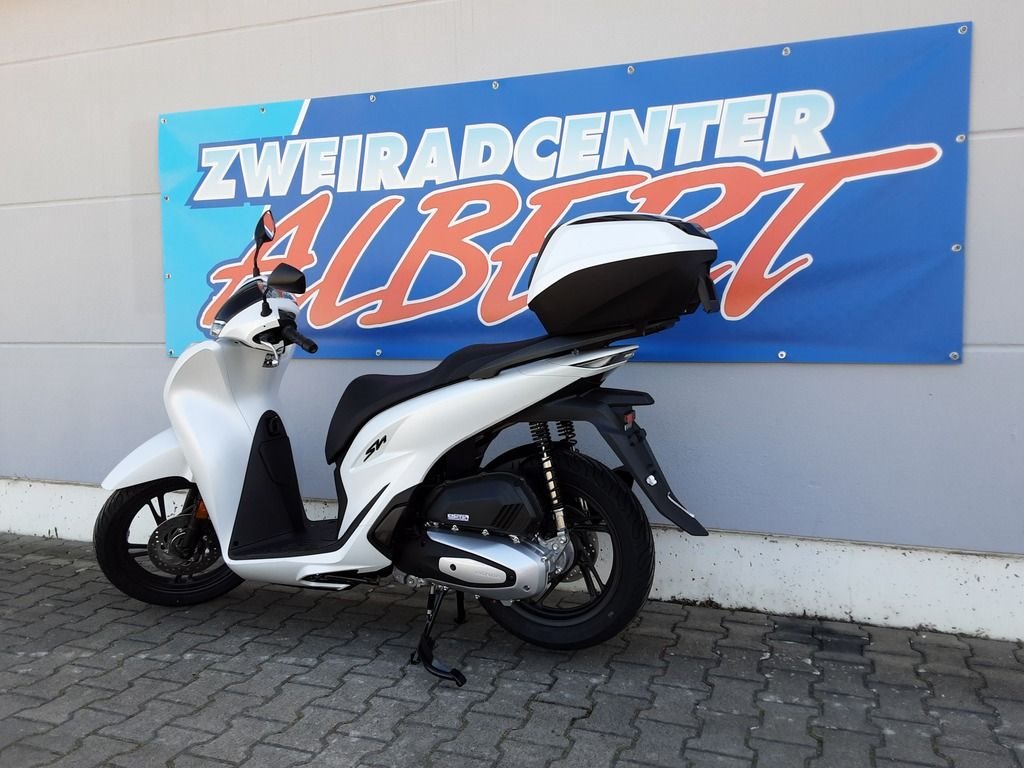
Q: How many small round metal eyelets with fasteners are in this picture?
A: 15